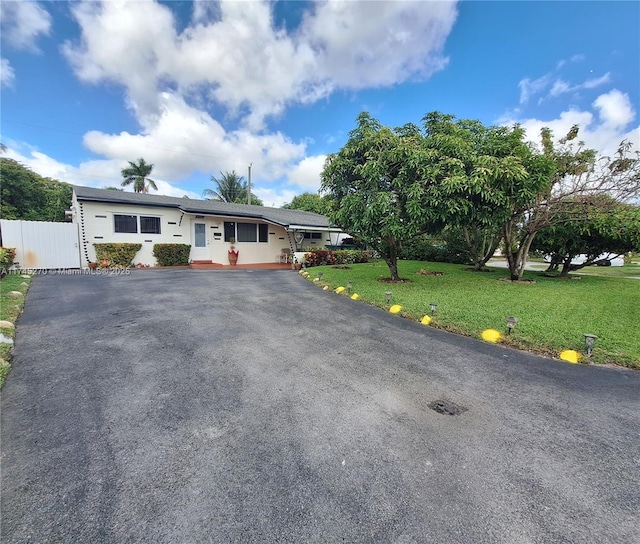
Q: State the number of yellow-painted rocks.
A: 6